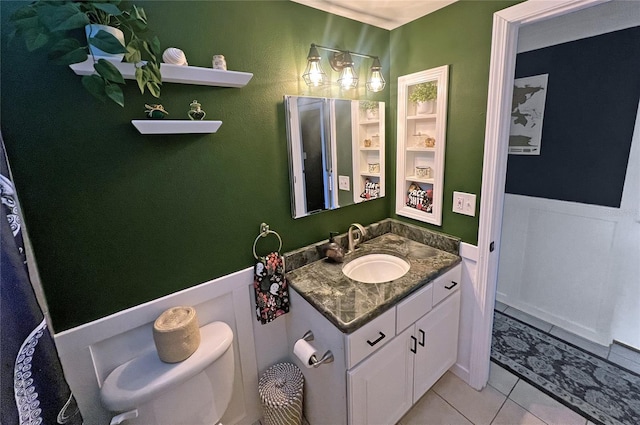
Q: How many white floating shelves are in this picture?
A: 2